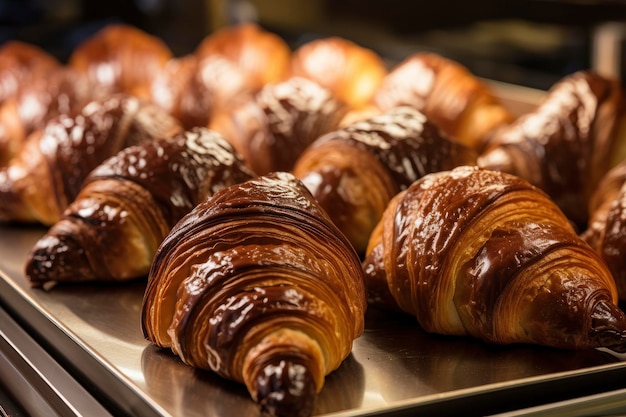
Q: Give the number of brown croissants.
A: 15